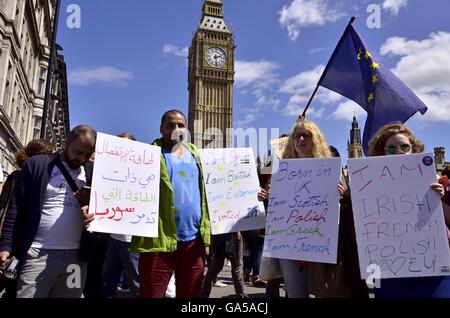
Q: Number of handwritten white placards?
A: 4